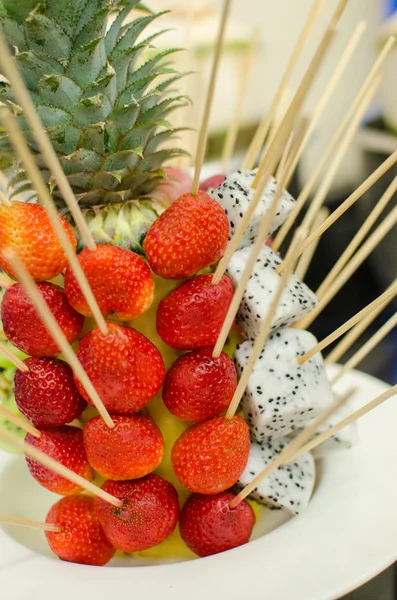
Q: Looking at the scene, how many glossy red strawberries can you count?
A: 14